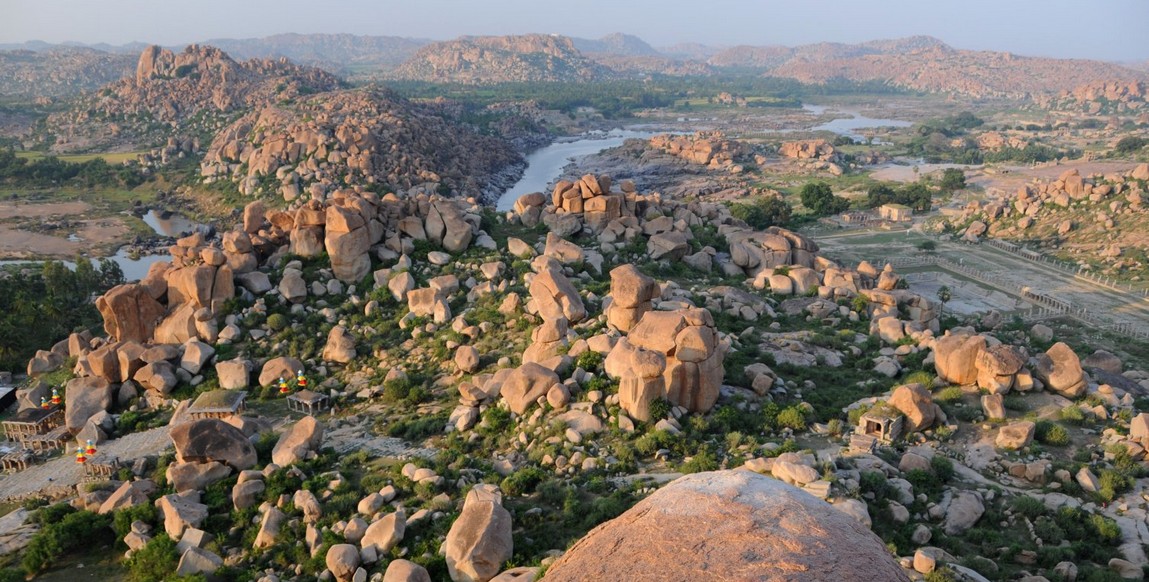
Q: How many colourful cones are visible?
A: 6